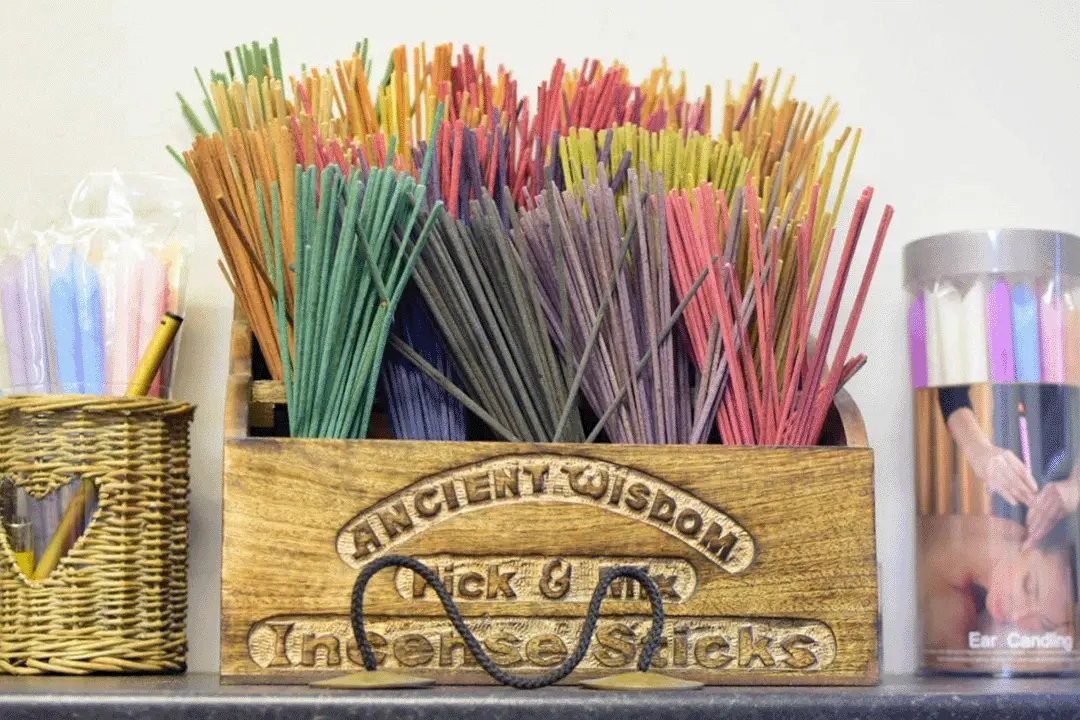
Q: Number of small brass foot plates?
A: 2